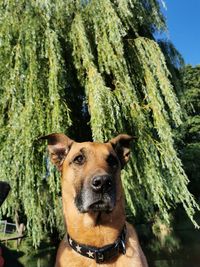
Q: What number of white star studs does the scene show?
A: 3